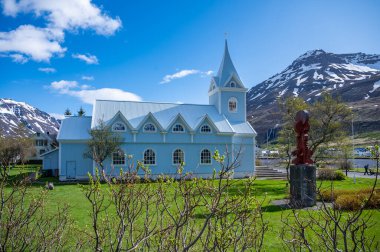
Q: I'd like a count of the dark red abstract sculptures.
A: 1